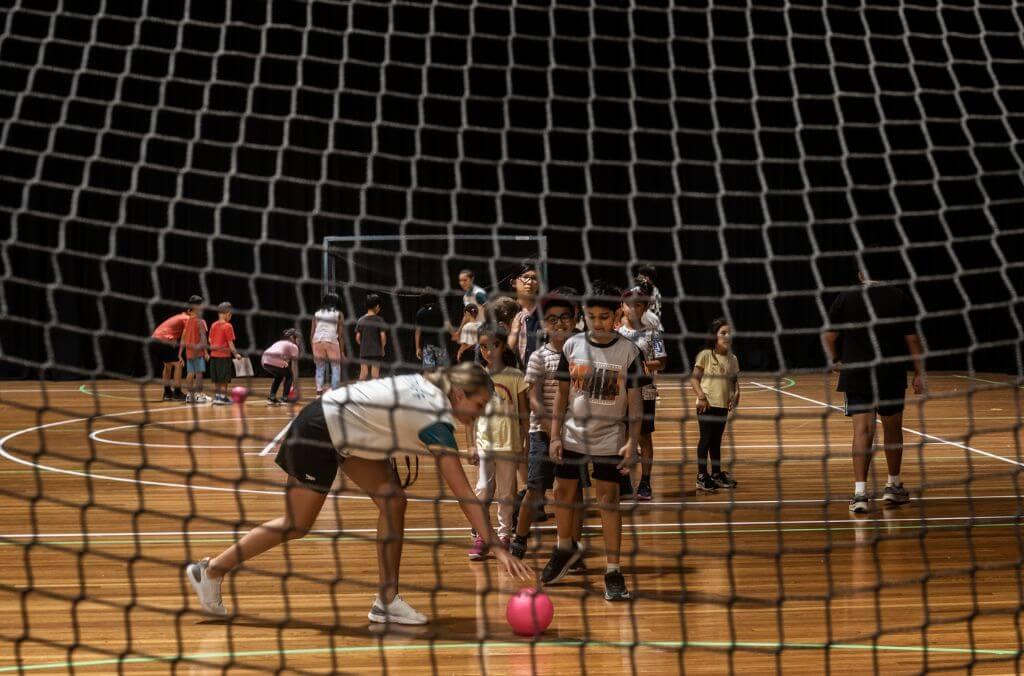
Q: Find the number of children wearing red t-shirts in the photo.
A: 3